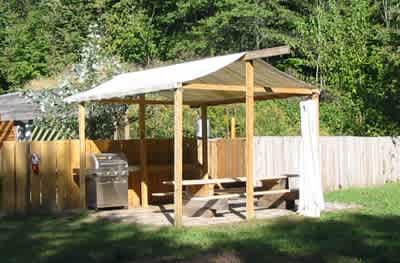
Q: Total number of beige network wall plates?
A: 0